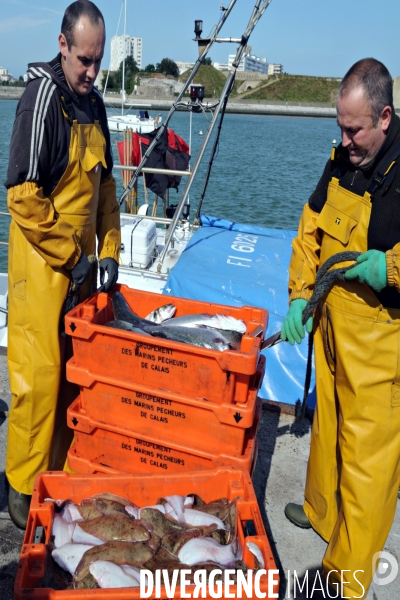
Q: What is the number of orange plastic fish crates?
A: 5